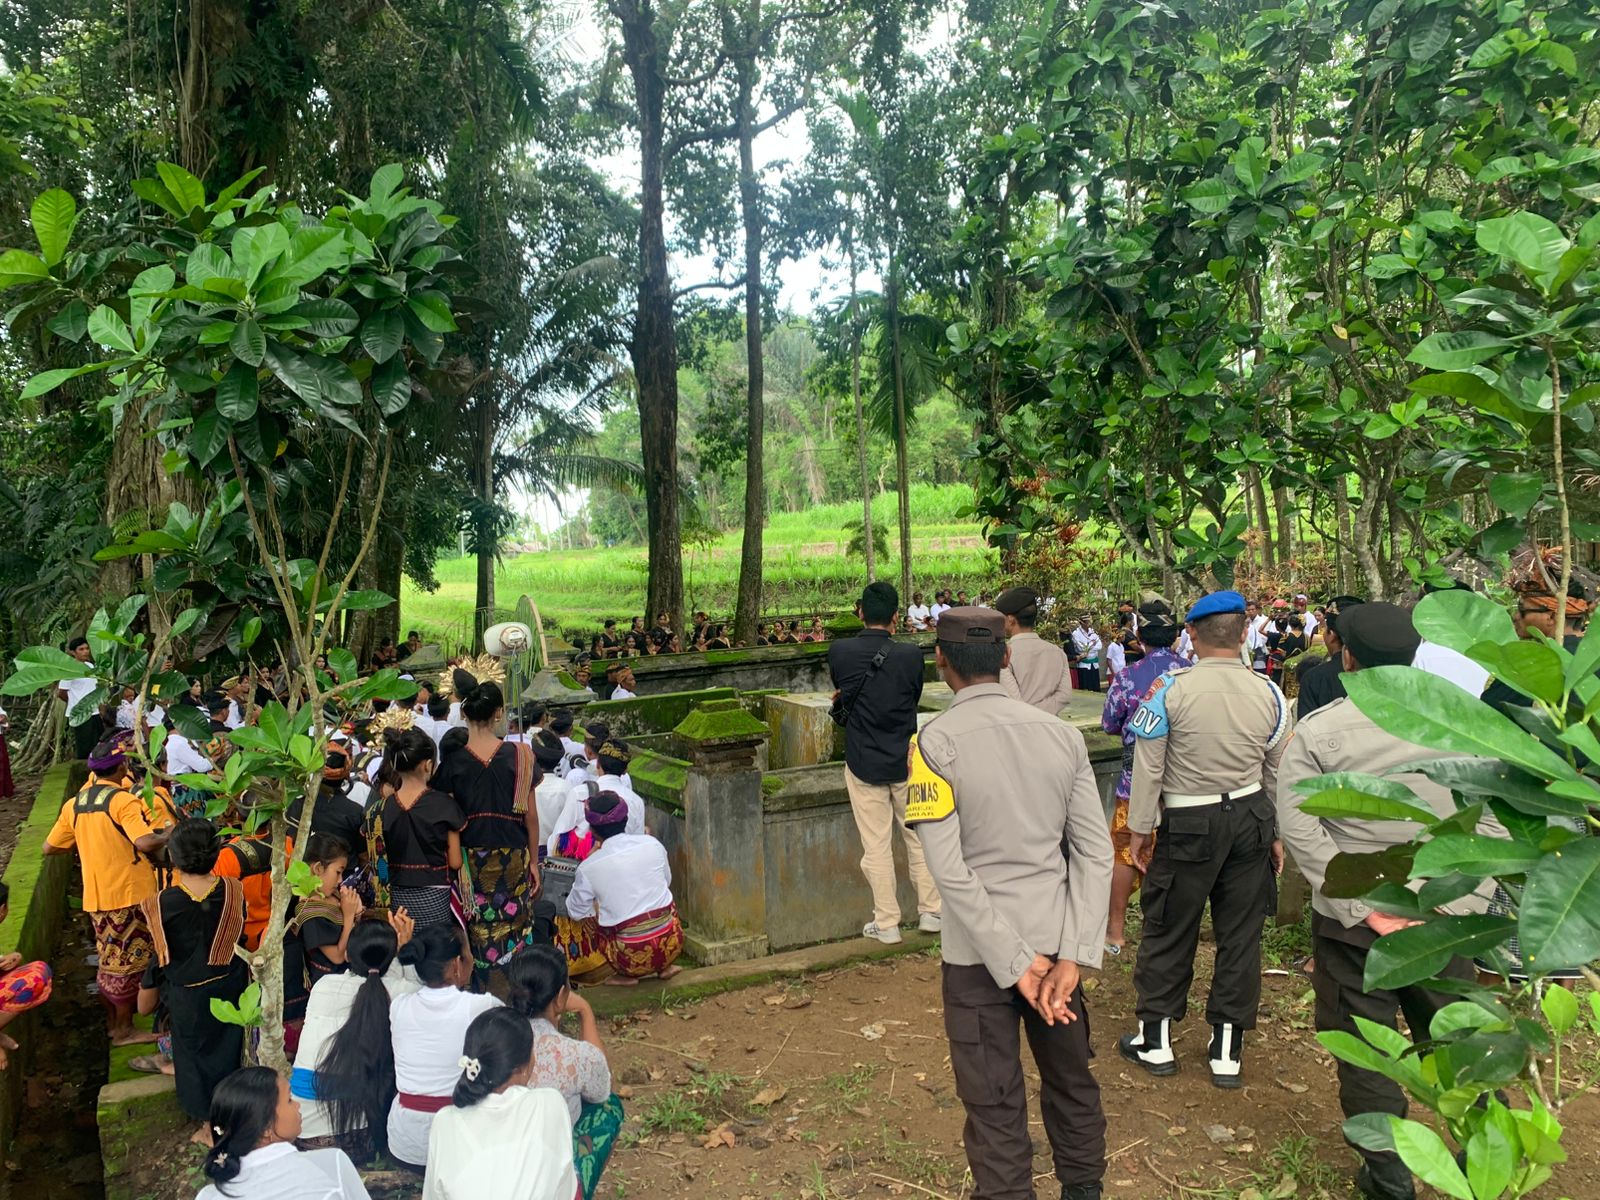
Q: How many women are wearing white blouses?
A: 5